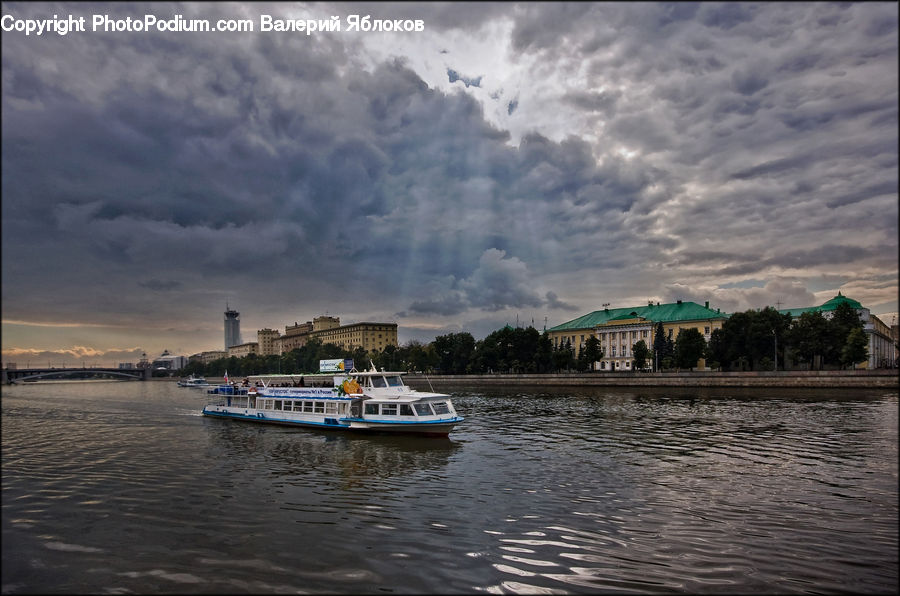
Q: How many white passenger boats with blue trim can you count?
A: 1